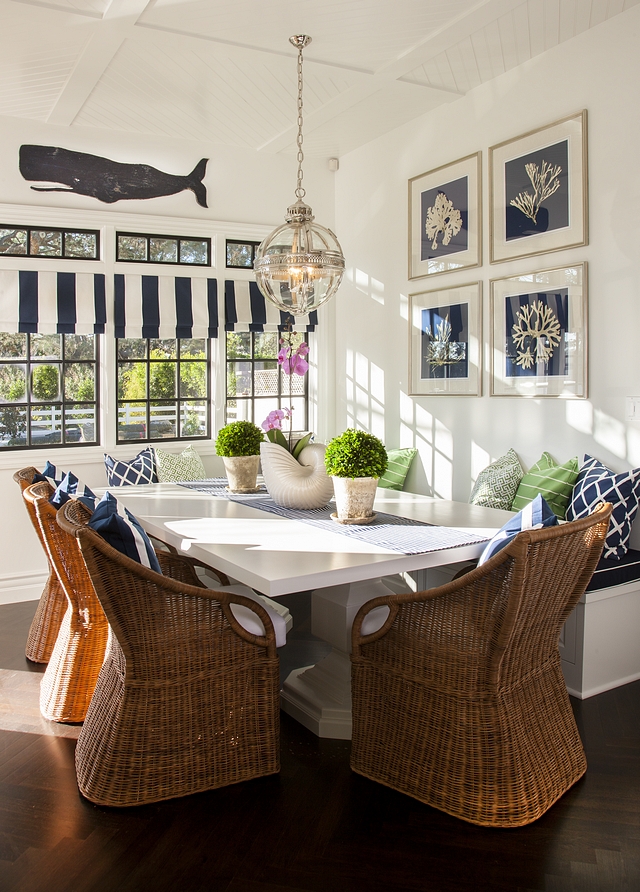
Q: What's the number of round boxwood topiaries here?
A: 2